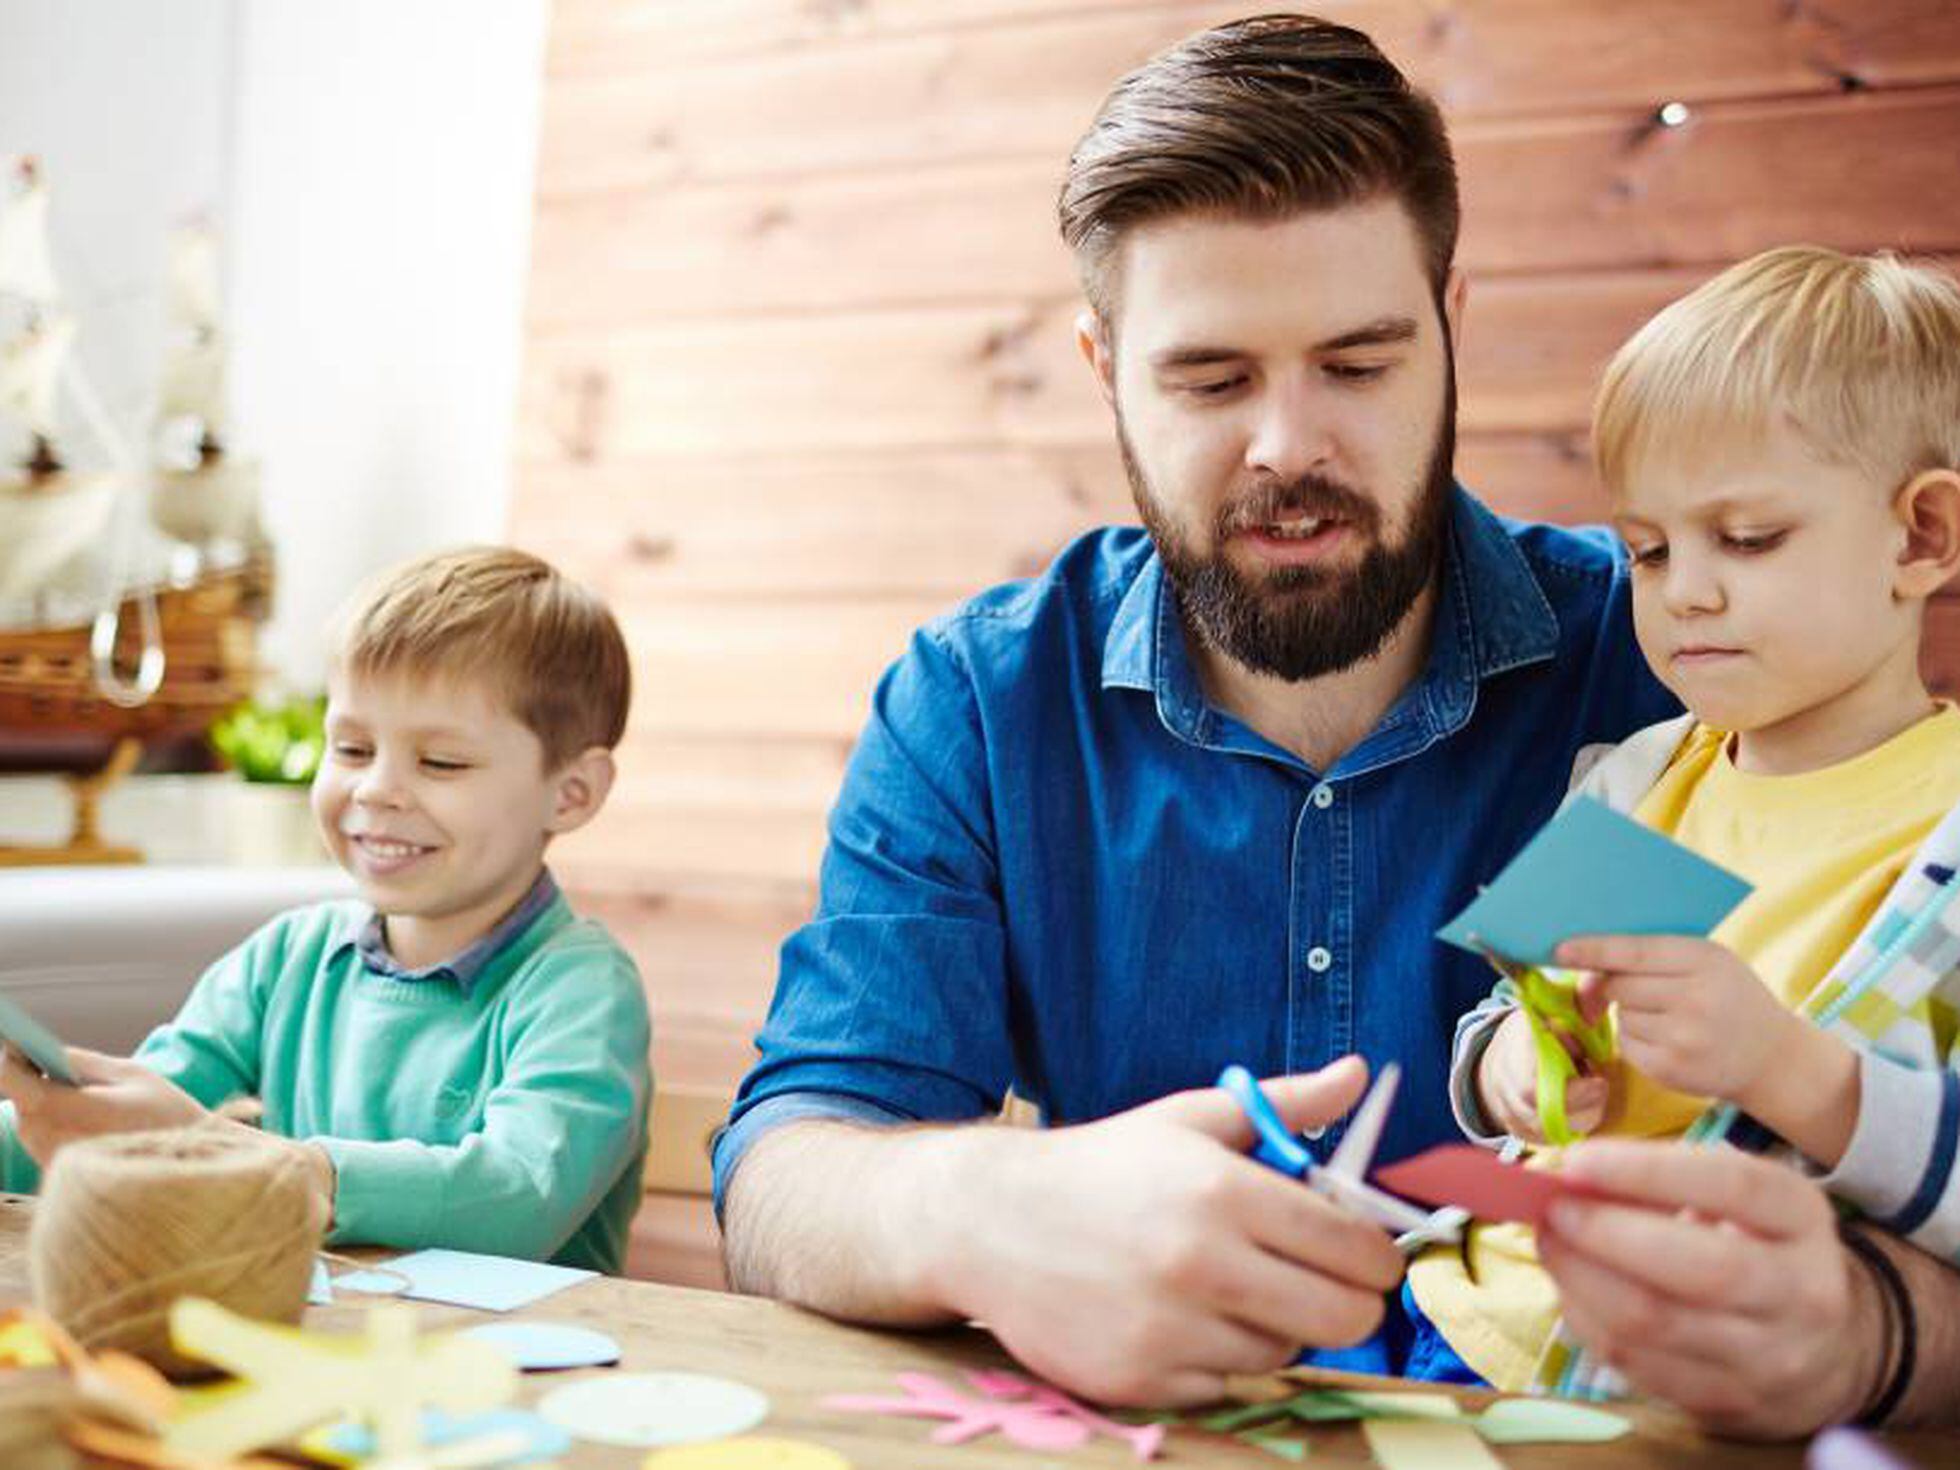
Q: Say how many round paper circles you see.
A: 3